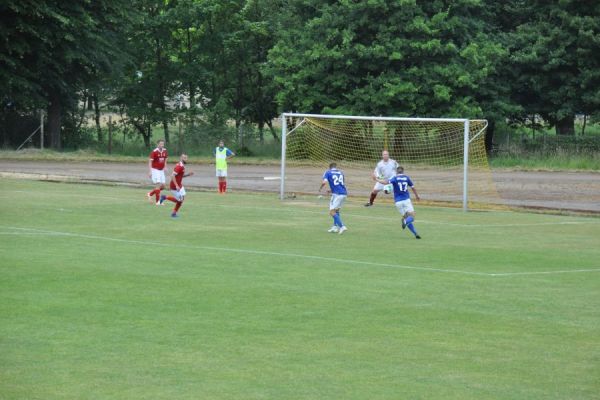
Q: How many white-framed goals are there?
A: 1